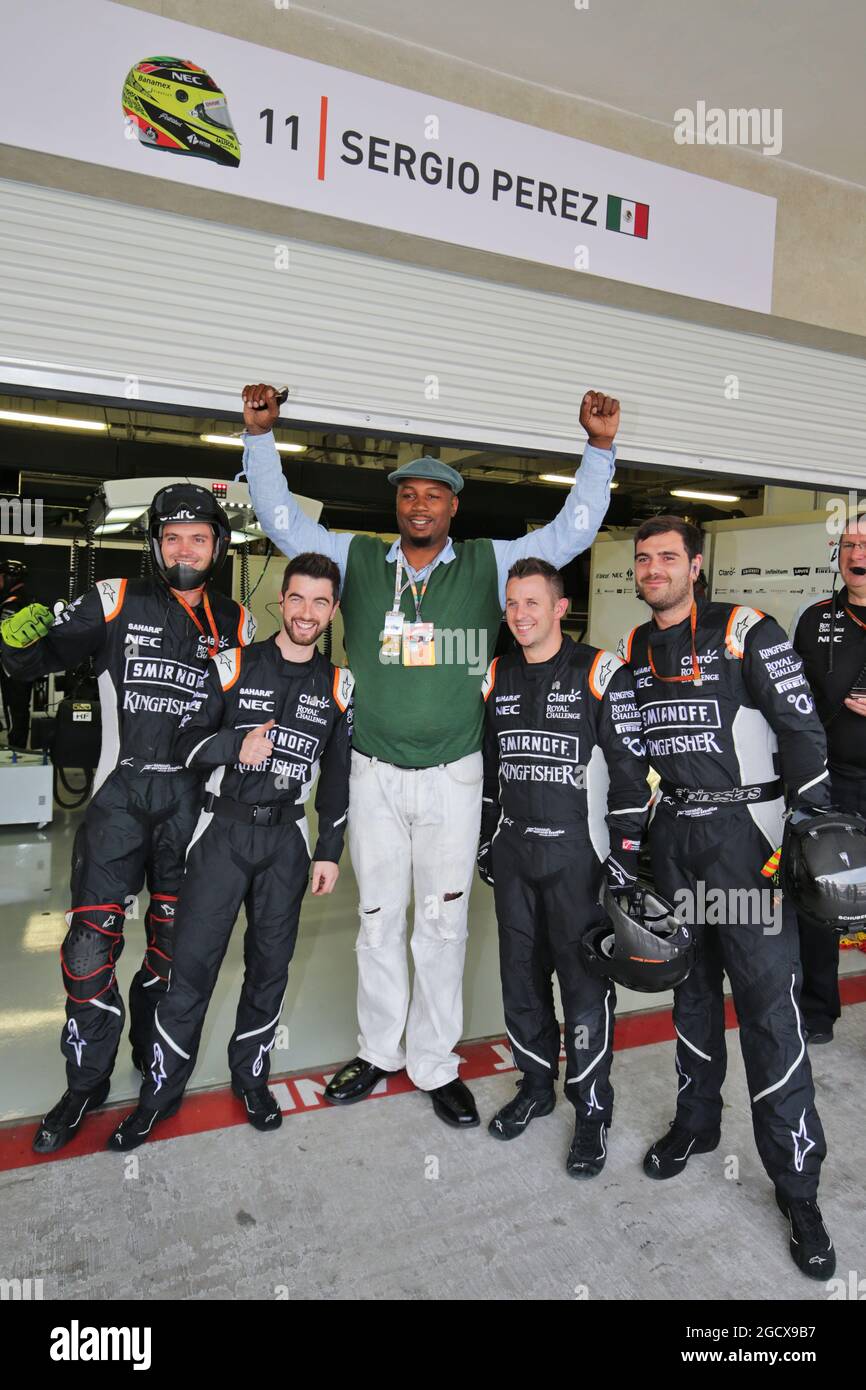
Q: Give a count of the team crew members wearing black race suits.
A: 4